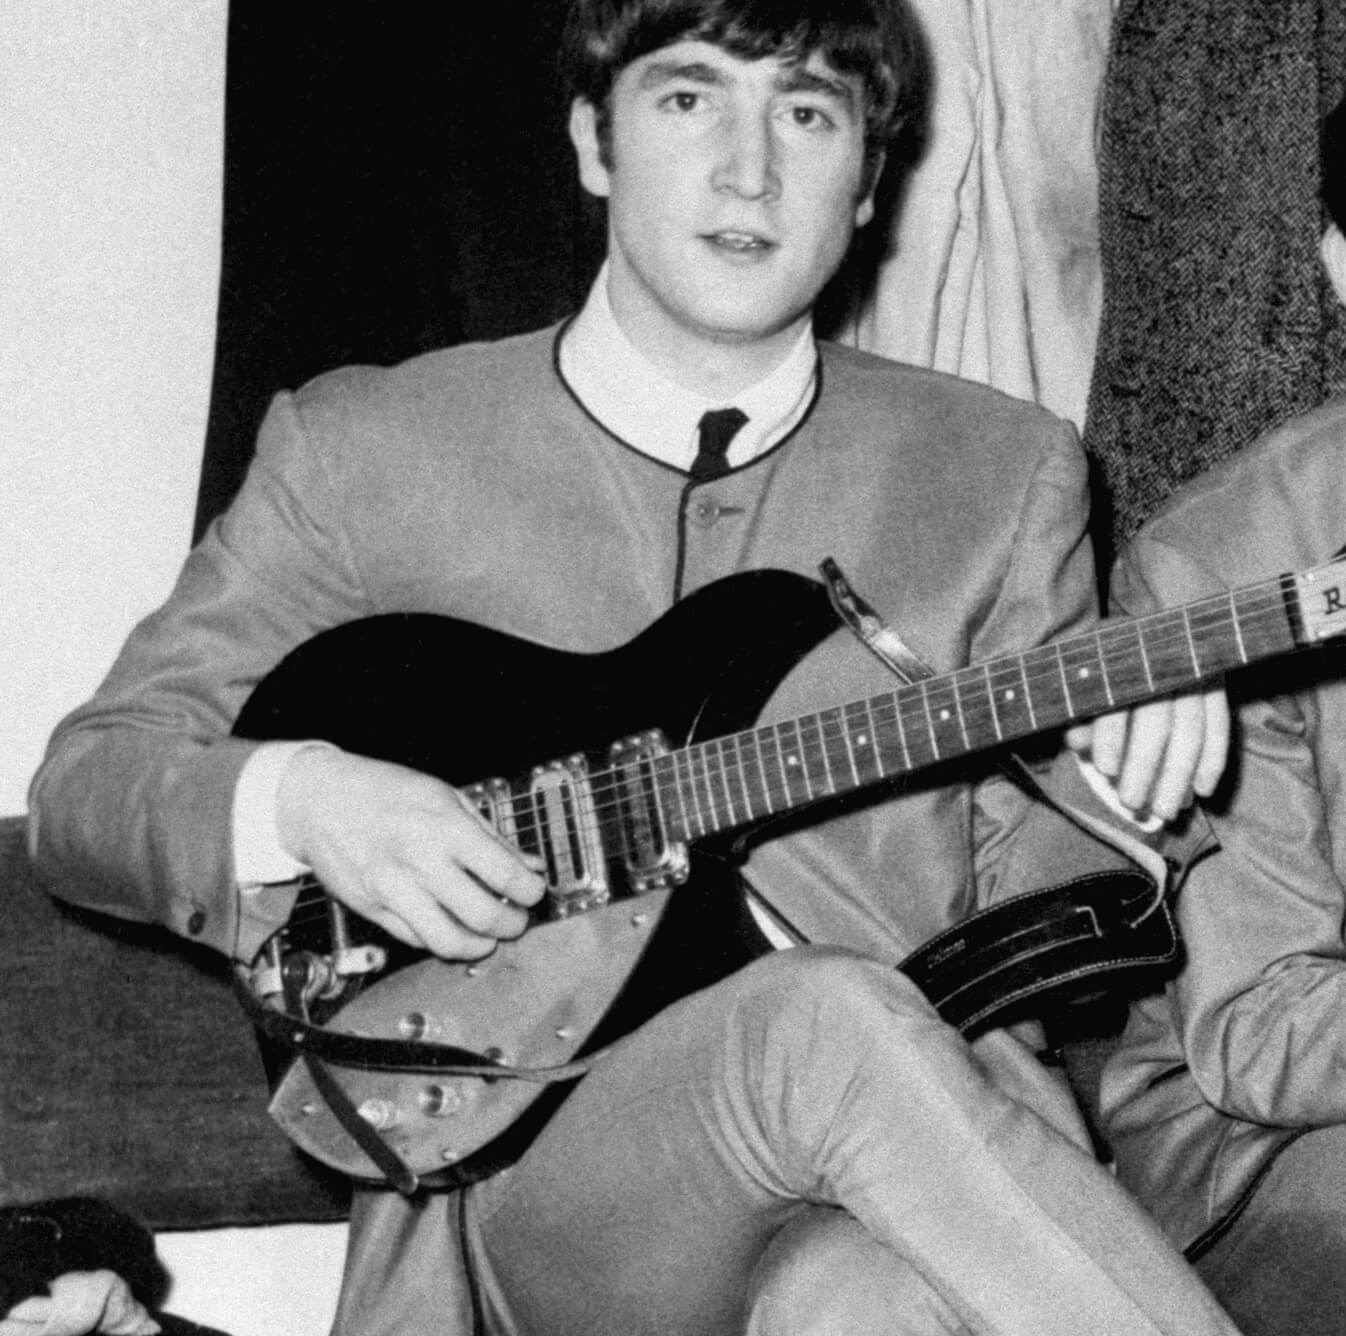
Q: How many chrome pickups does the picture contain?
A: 3